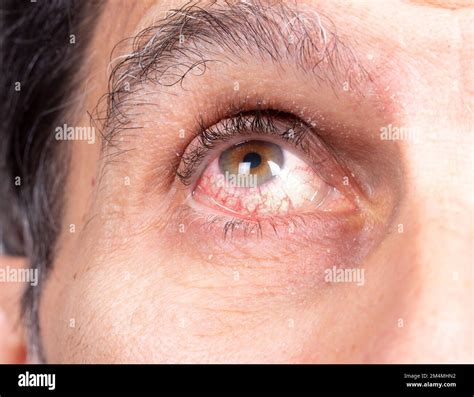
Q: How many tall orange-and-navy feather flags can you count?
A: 0